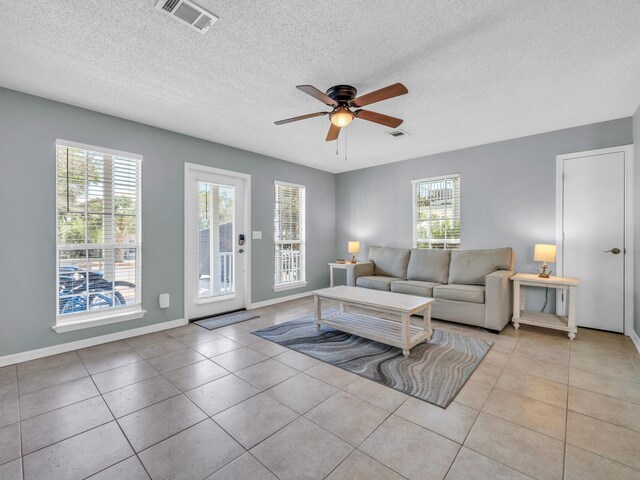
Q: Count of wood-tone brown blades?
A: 5